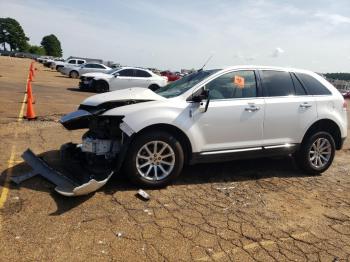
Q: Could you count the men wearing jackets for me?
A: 0